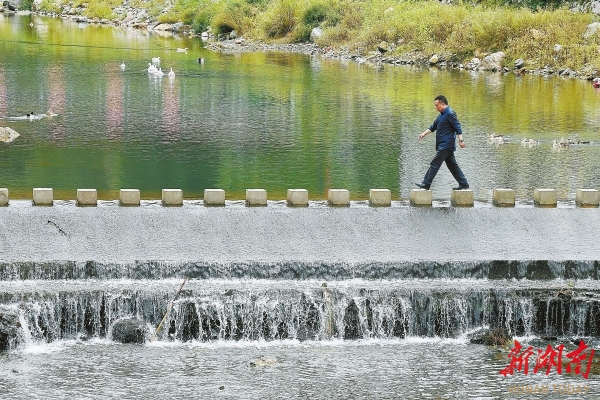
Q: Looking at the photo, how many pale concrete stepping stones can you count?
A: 15